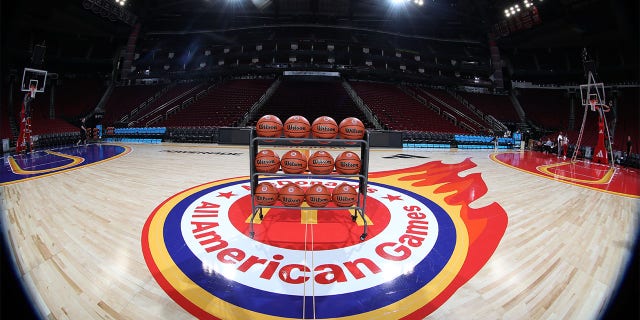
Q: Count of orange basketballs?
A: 12